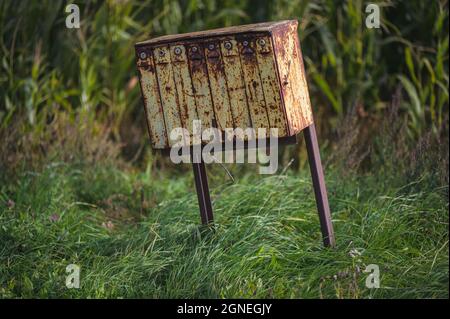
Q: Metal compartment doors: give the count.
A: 8